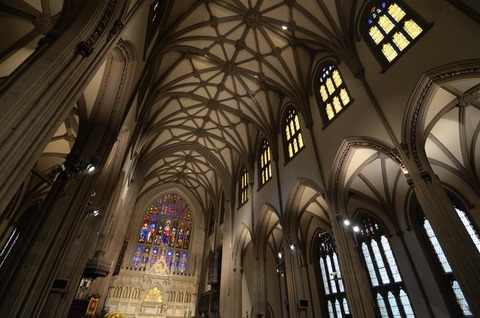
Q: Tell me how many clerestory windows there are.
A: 5